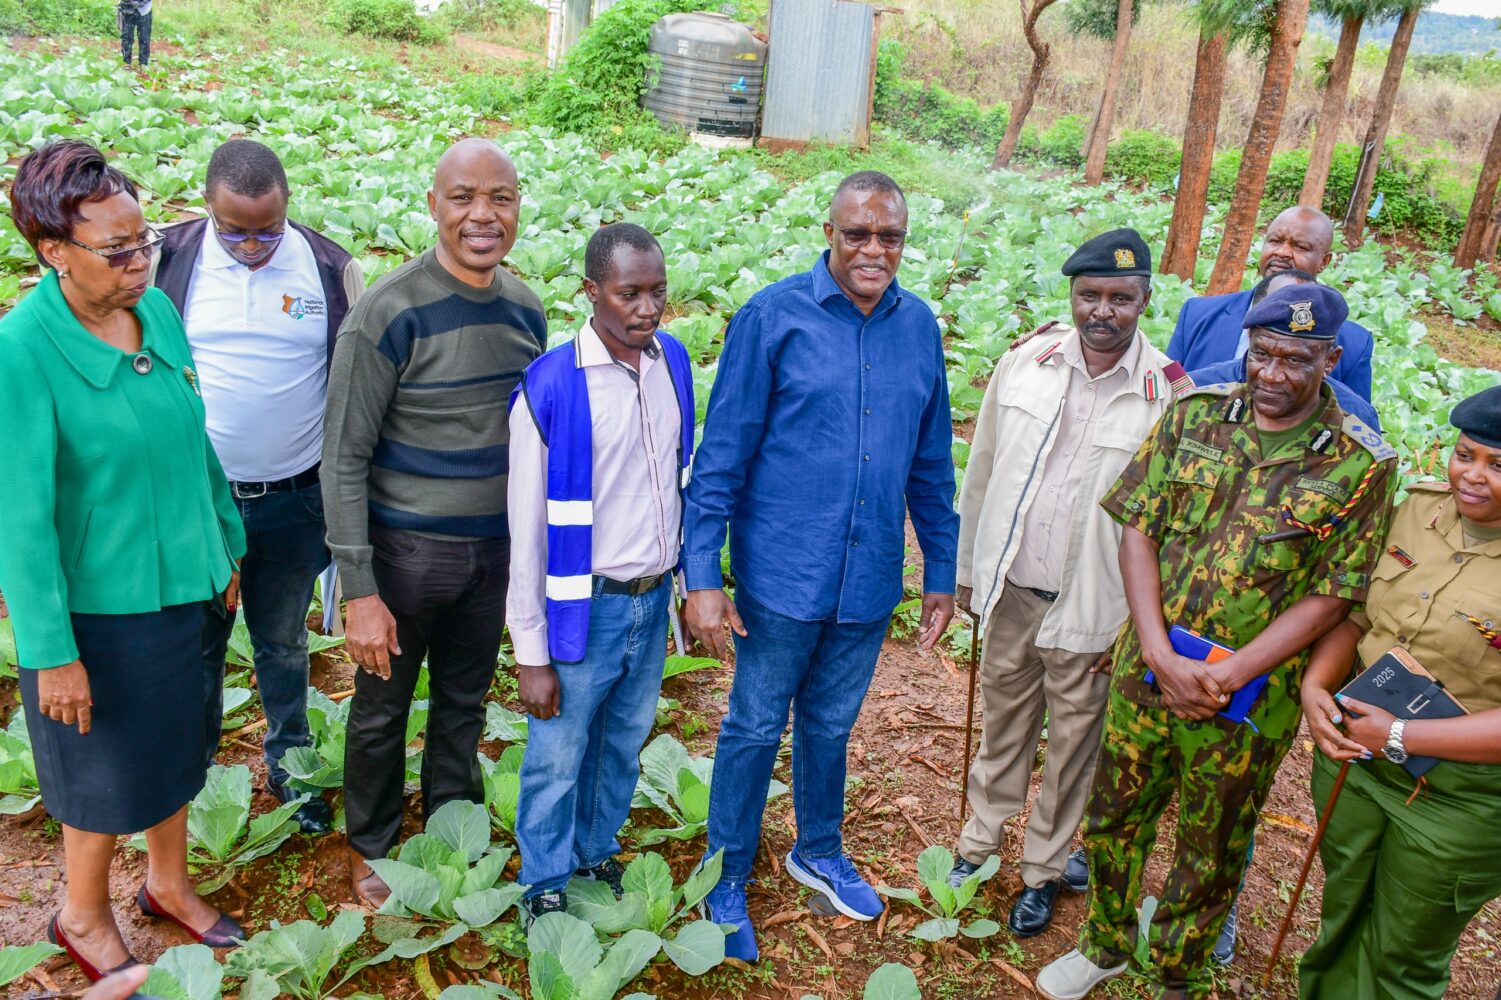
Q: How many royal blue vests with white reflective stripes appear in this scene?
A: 1